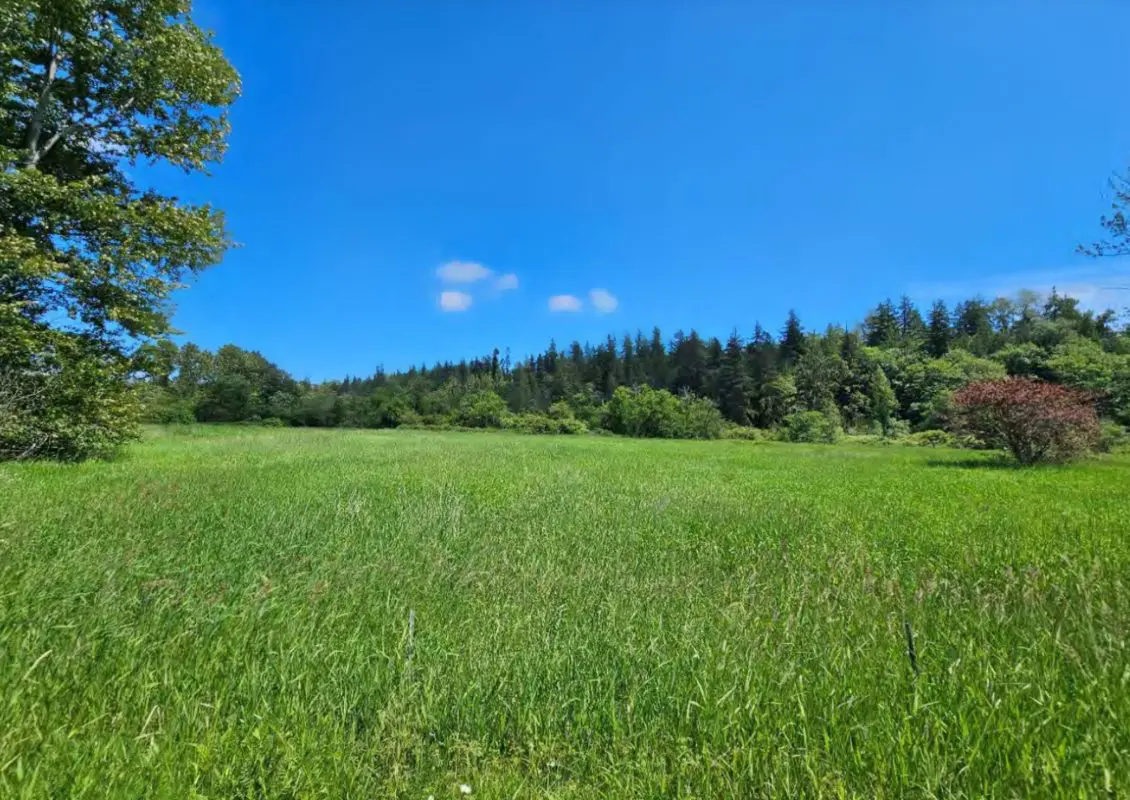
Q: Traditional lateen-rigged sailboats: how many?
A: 0